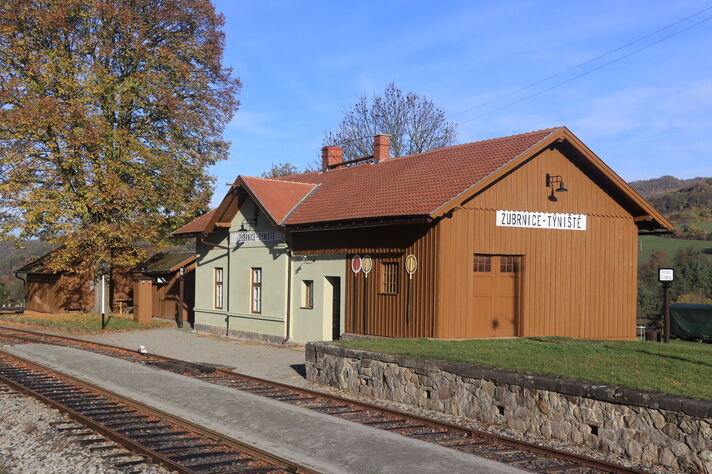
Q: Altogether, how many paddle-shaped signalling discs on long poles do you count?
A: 3